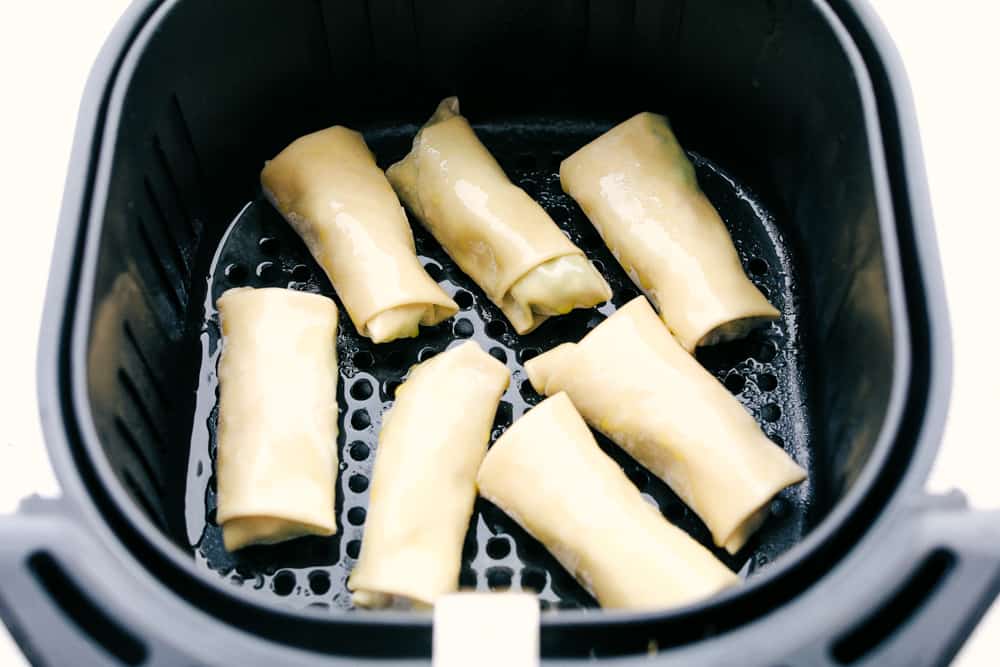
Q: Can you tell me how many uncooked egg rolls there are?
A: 7